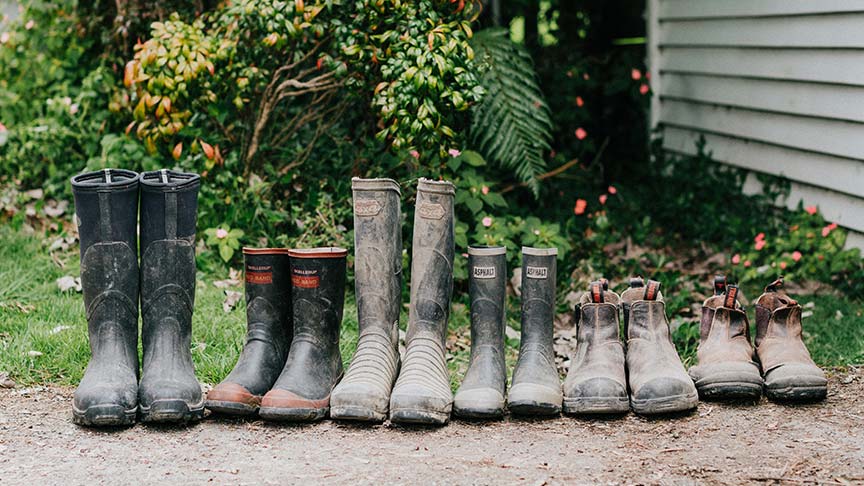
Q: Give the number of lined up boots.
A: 12